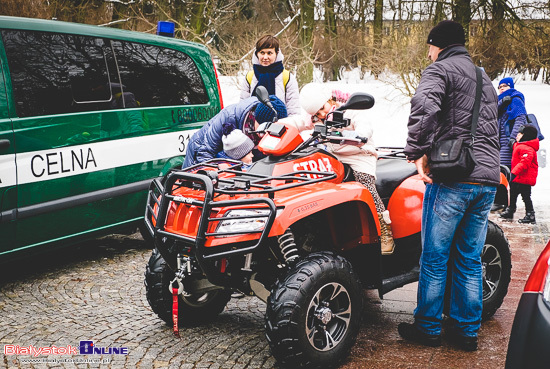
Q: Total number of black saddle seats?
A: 1